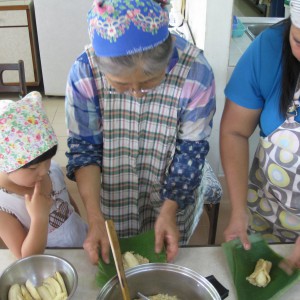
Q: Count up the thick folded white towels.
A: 0